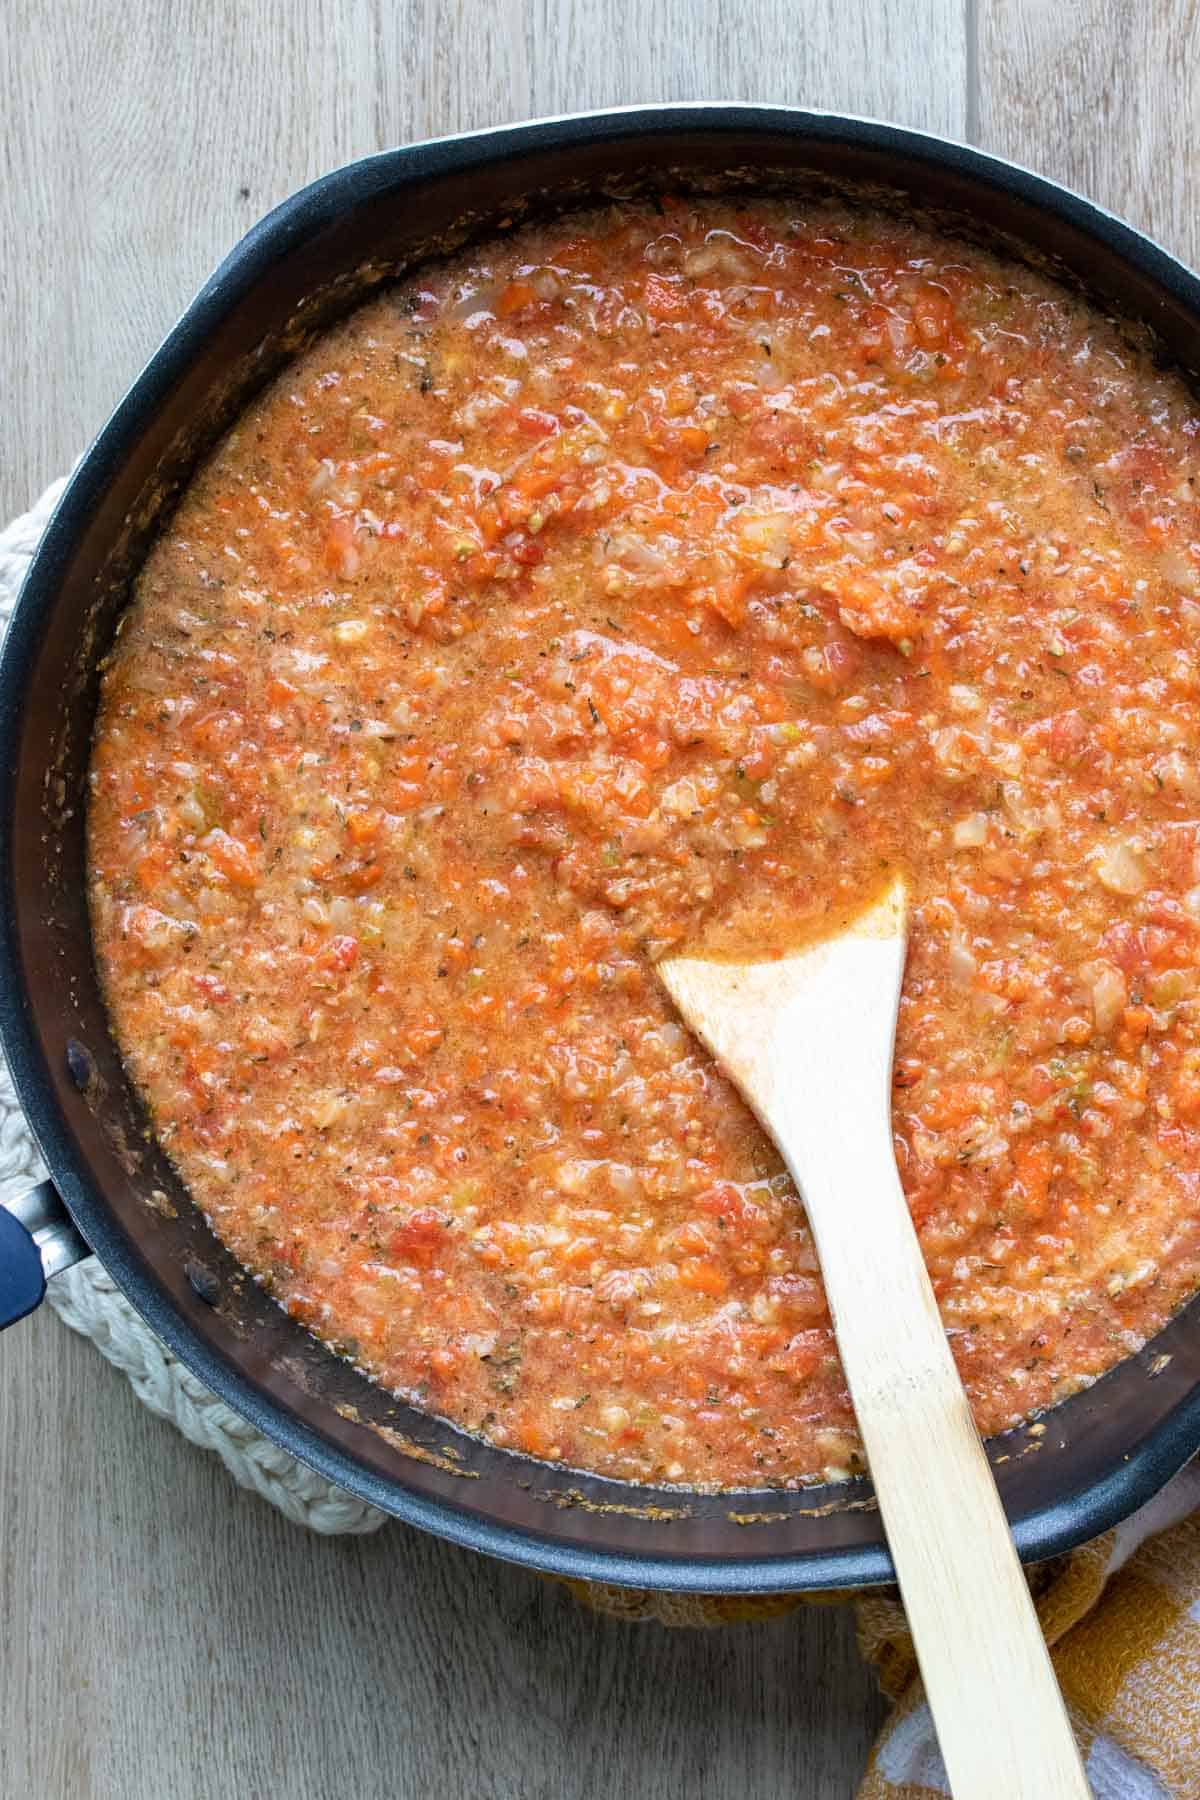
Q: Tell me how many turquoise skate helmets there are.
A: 0